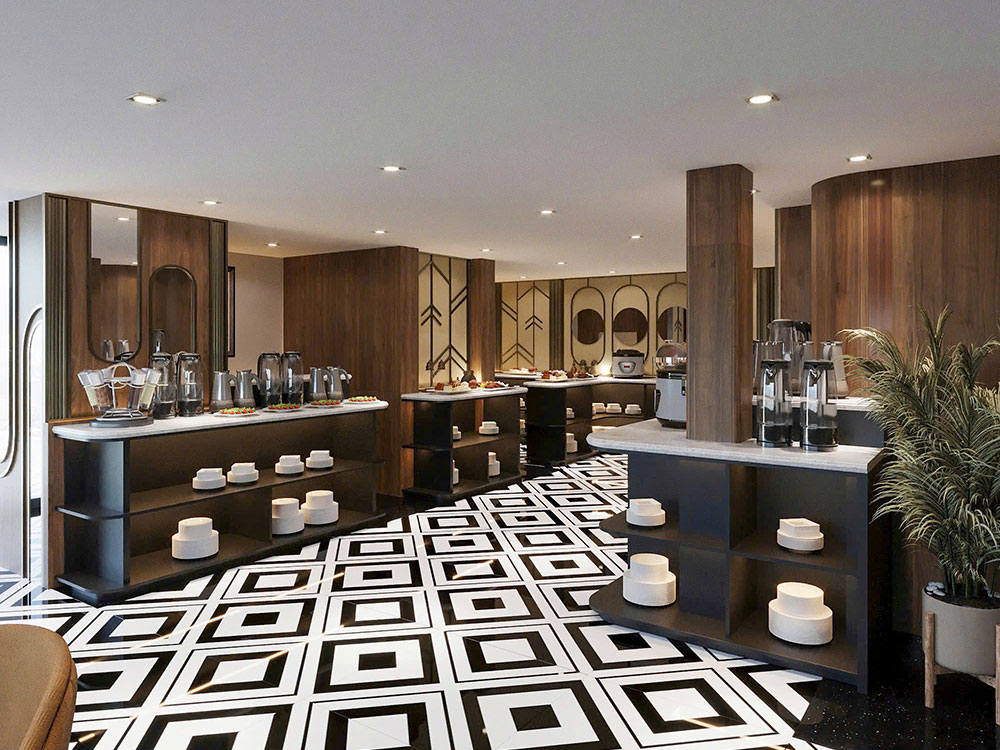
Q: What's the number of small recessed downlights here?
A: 14